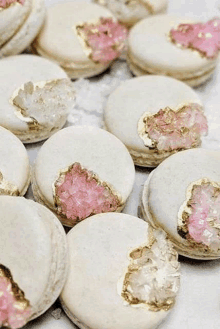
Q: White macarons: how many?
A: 11